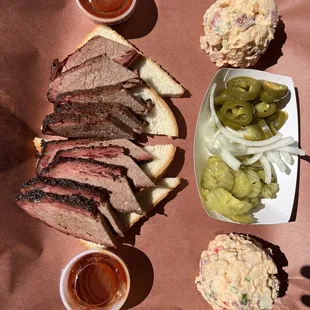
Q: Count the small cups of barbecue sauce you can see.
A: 2